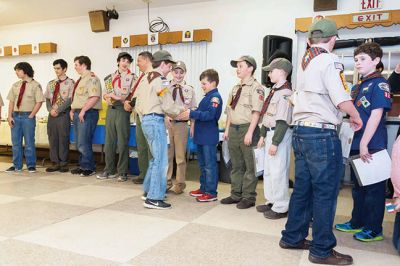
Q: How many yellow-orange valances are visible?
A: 3